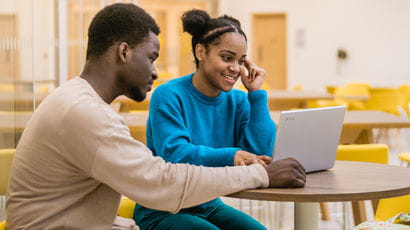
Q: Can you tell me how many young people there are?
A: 2